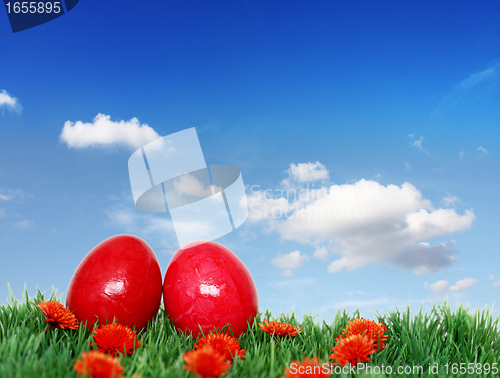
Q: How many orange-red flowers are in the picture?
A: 9